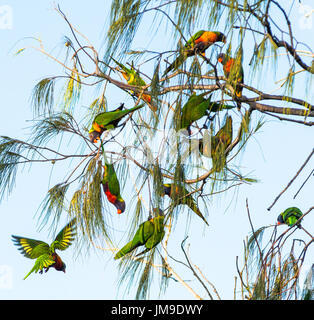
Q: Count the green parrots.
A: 11